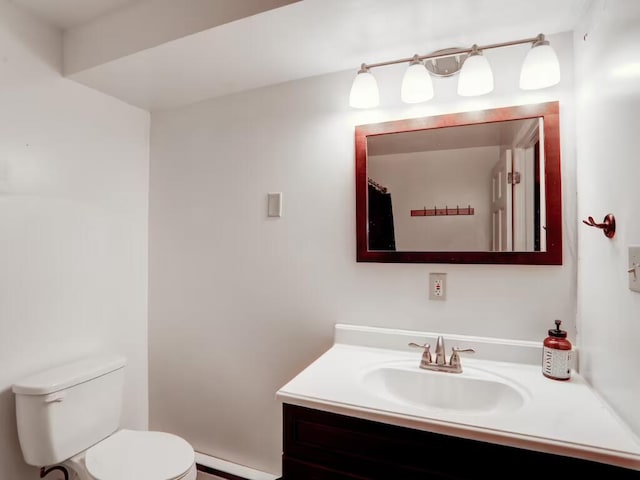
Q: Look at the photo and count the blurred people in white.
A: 0